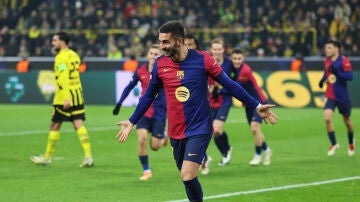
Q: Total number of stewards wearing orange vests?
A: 4